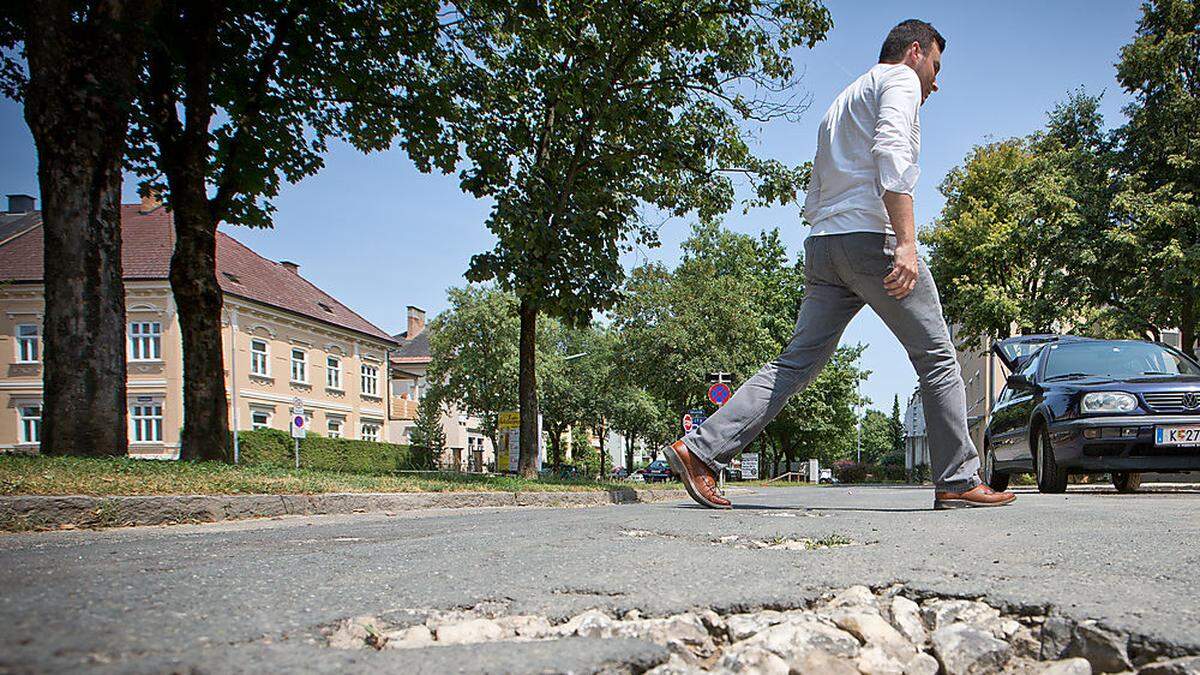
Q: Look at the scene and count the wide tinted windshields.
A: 1